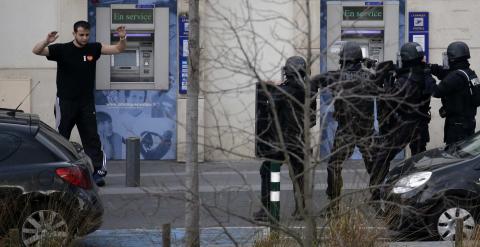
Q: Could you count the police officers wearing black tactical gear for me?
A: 4